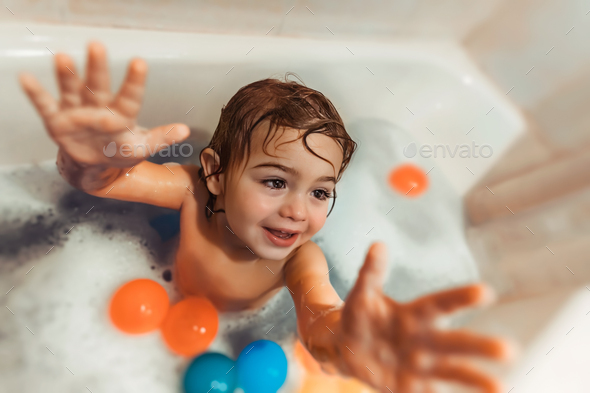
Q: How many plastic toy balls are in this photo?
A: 5